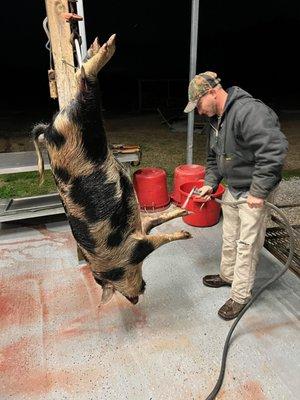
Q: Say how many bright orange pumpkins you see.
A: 0